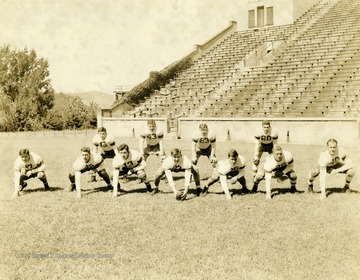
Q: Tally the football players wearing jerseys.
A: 11